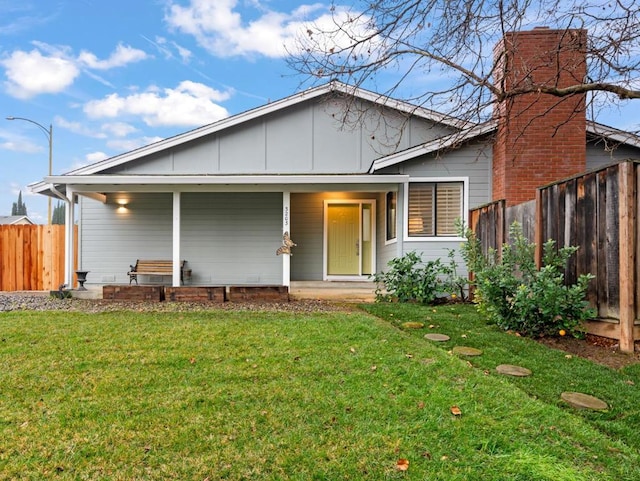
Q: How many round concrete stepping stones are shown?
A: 5